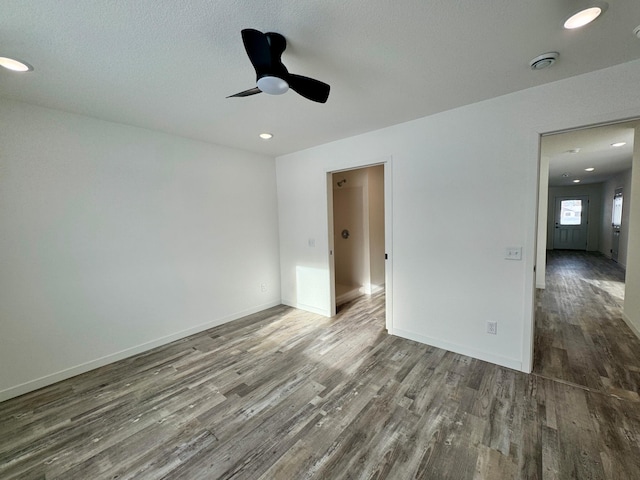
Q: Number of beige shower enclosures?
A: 1